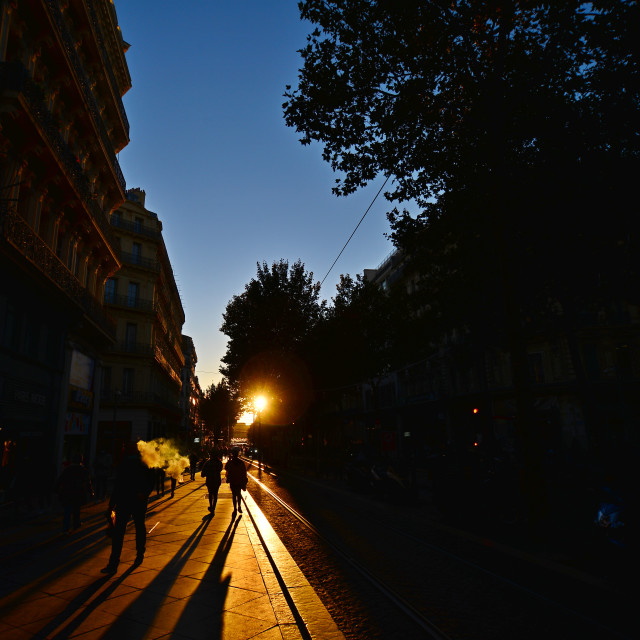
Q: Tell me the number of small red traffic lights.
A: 2